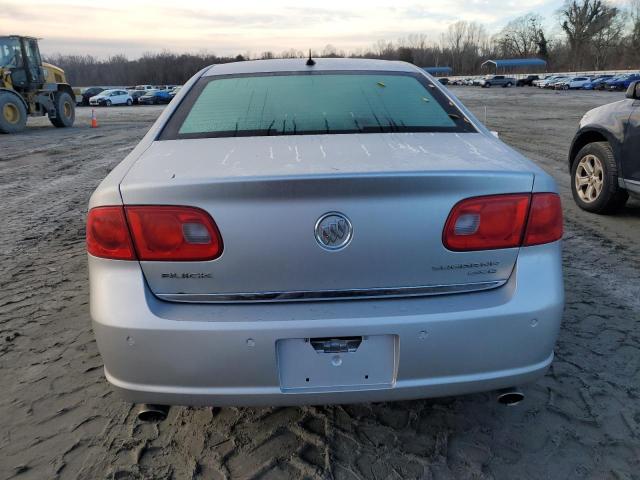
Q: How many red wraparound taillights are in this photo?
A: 2